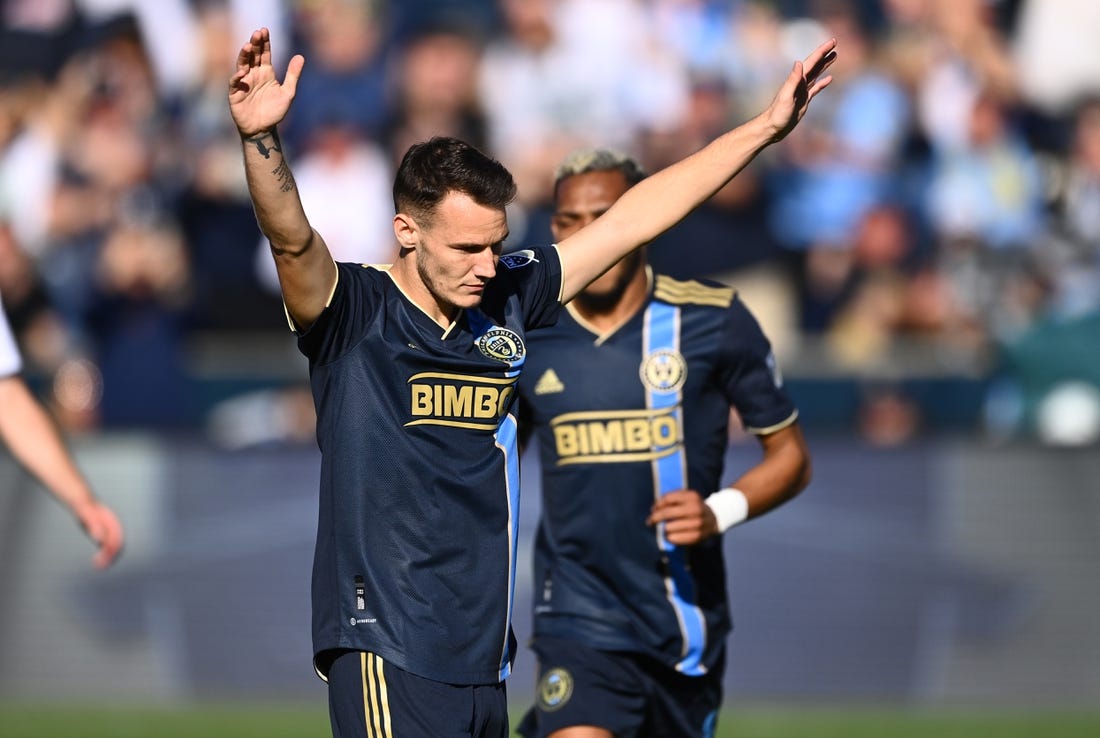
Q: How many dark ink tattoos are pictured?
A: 2